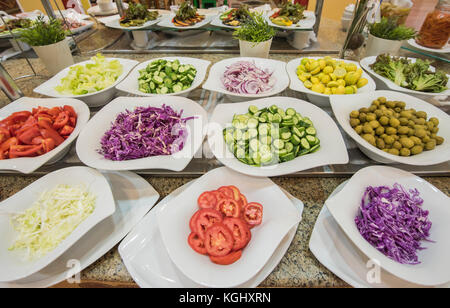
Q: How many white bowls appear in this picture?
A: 12